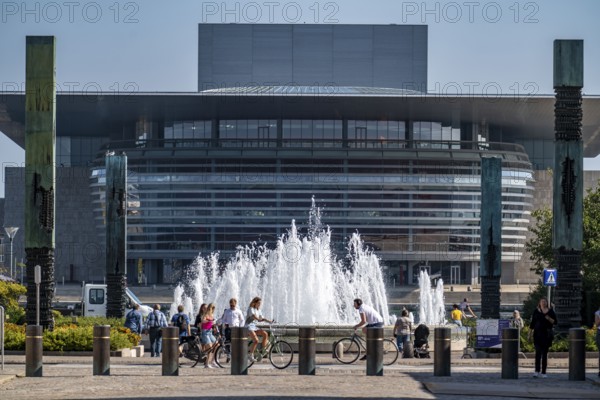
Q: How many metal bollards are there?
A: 9